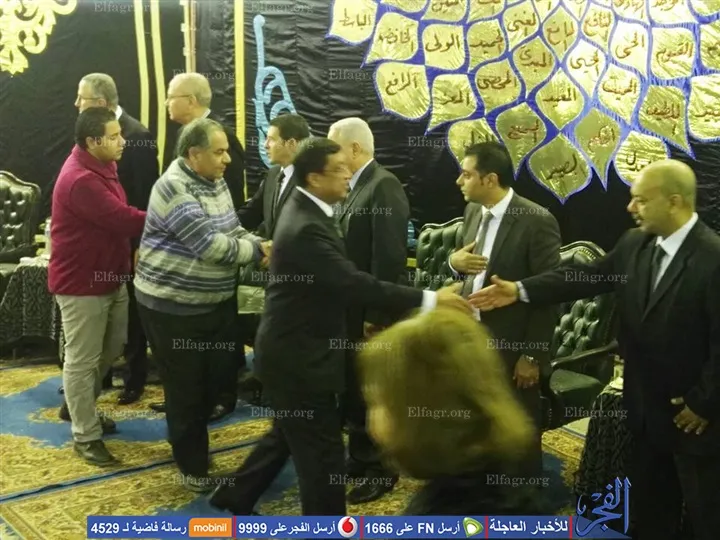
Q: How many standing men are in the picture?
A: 9